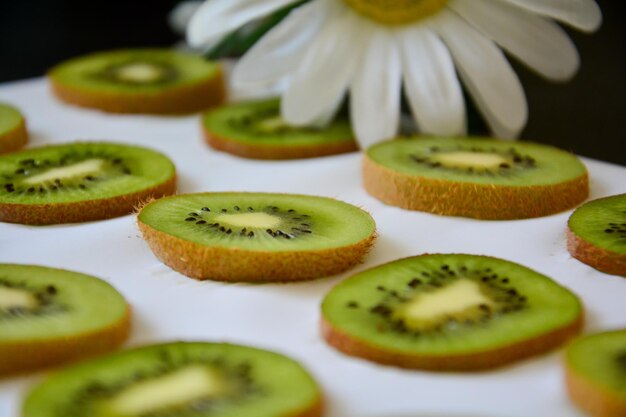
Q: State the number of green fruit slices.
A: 11